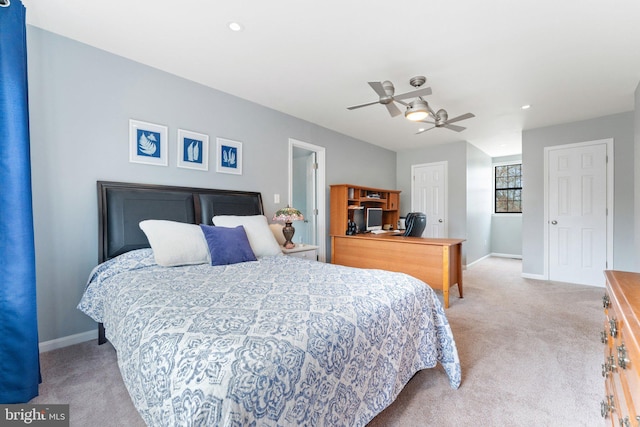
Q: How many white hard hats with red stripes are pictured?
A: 0